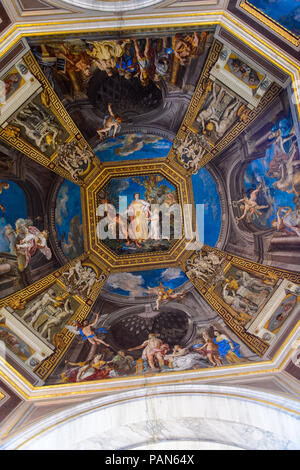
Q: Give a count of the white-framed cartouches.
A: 4